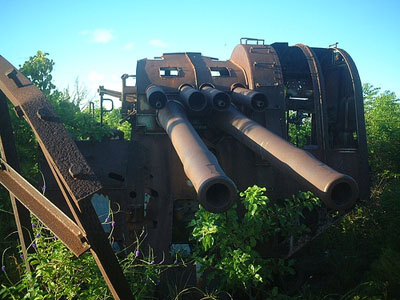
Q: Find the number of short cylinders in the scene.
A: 4